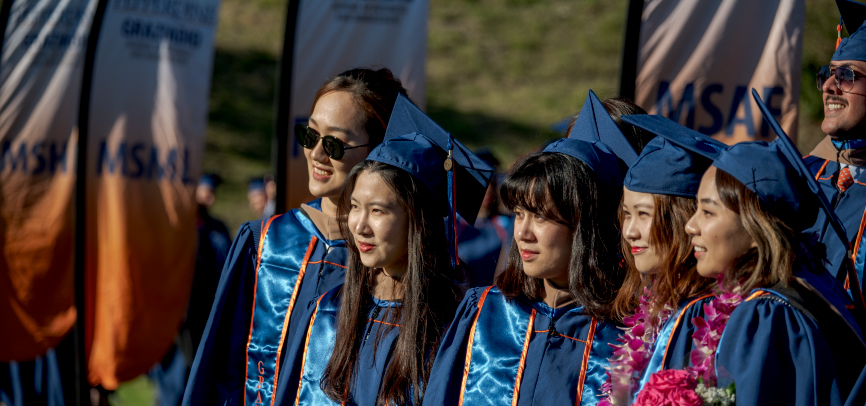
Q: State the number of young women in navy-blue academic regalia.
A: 5